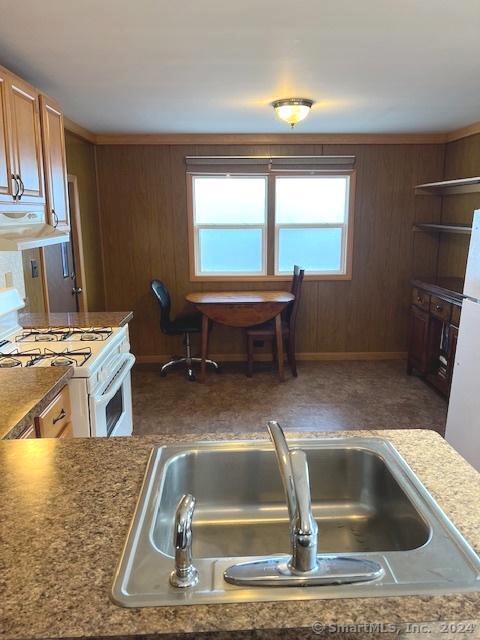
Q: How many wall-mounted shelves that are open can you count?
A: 2